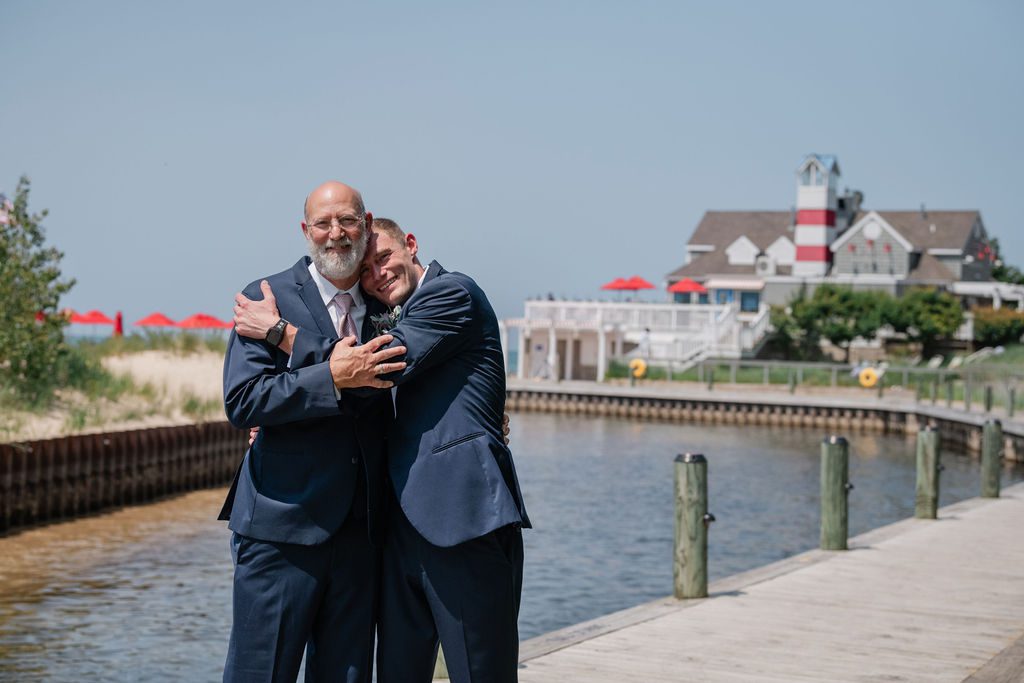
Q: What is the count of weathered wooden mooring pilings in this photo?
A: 4